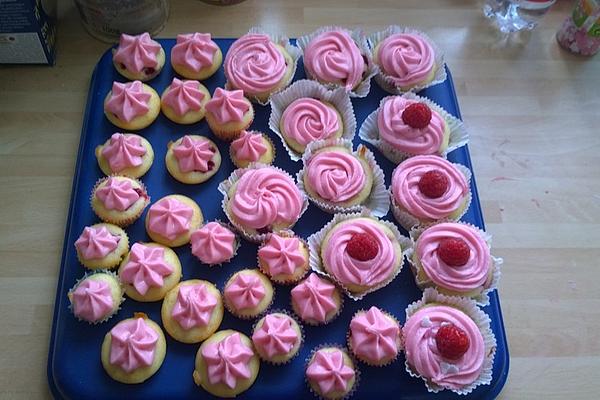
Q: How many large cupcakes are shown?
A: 11